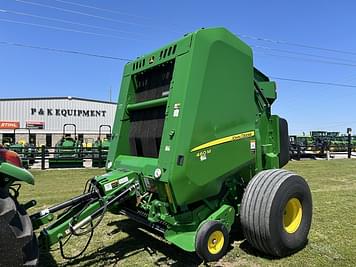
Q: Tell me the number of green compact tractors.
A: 3